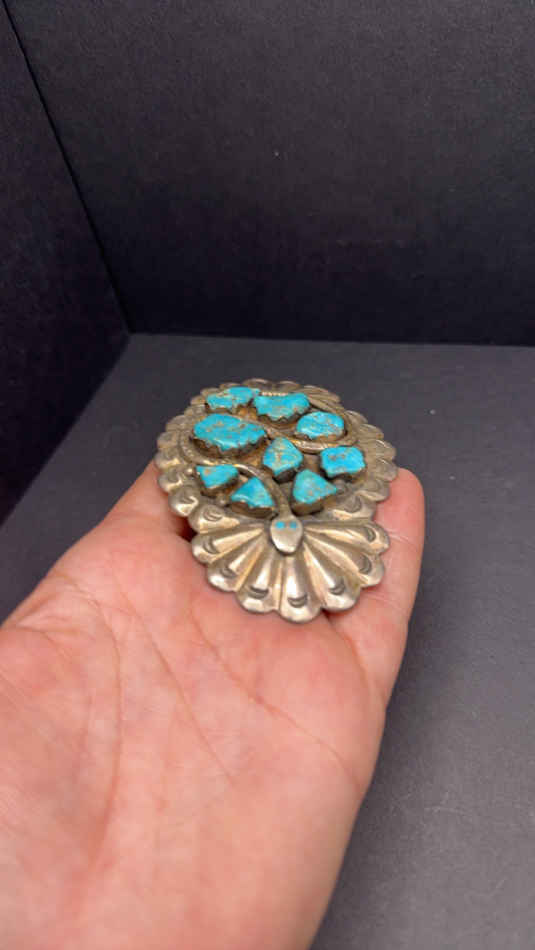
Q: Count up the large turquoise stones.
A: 9